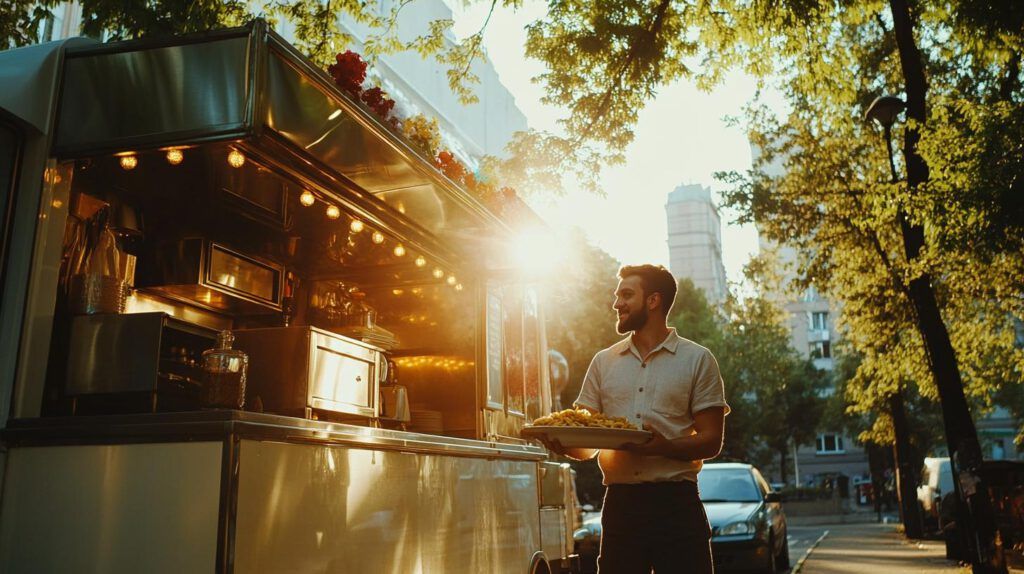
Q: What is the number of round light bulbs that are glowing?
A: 12